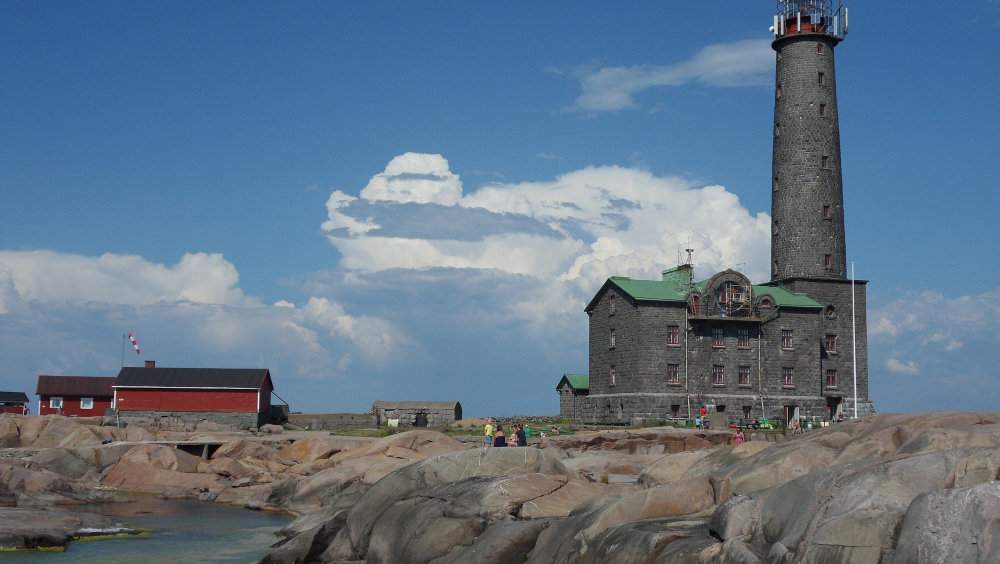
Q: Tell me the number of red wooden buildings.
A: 3